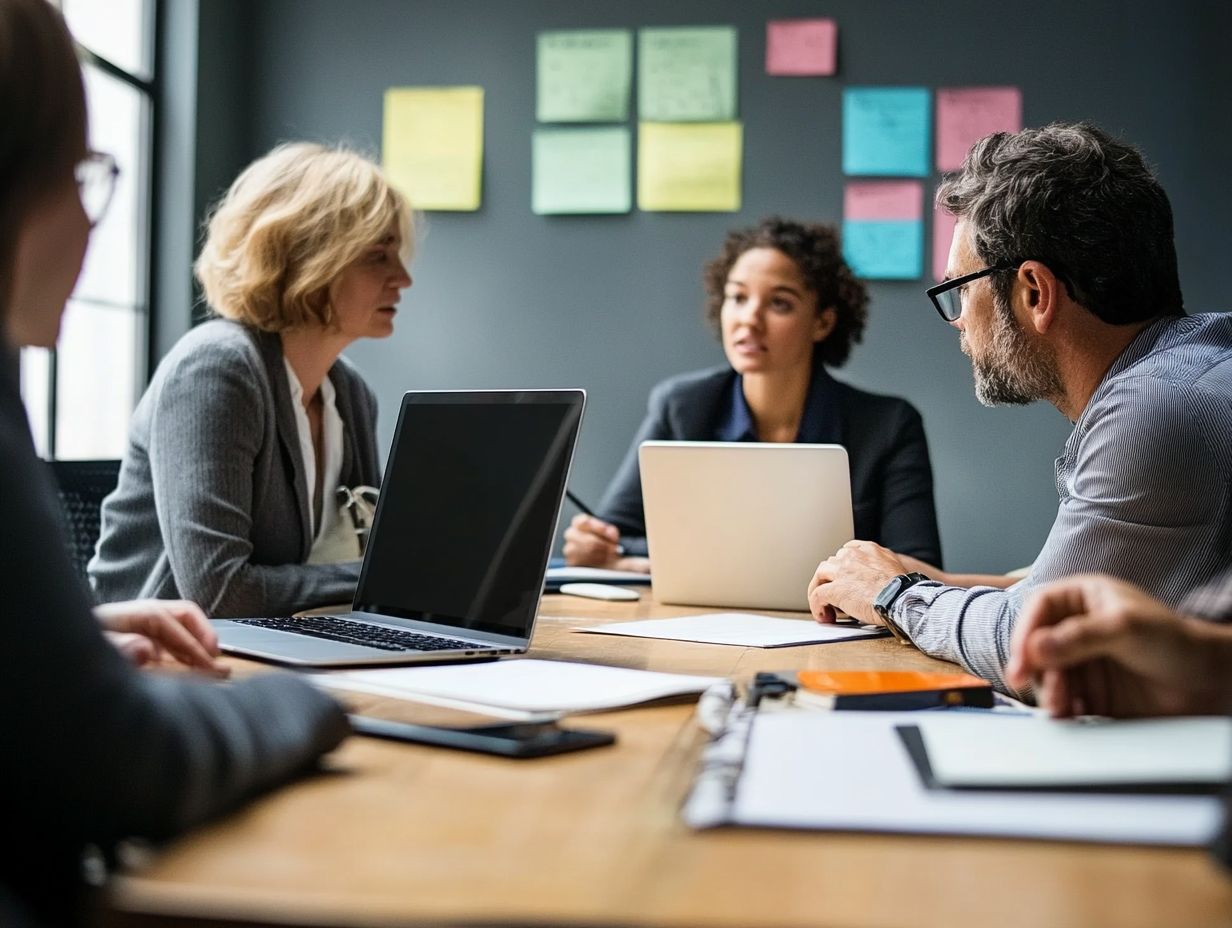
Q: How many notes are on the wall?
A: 11